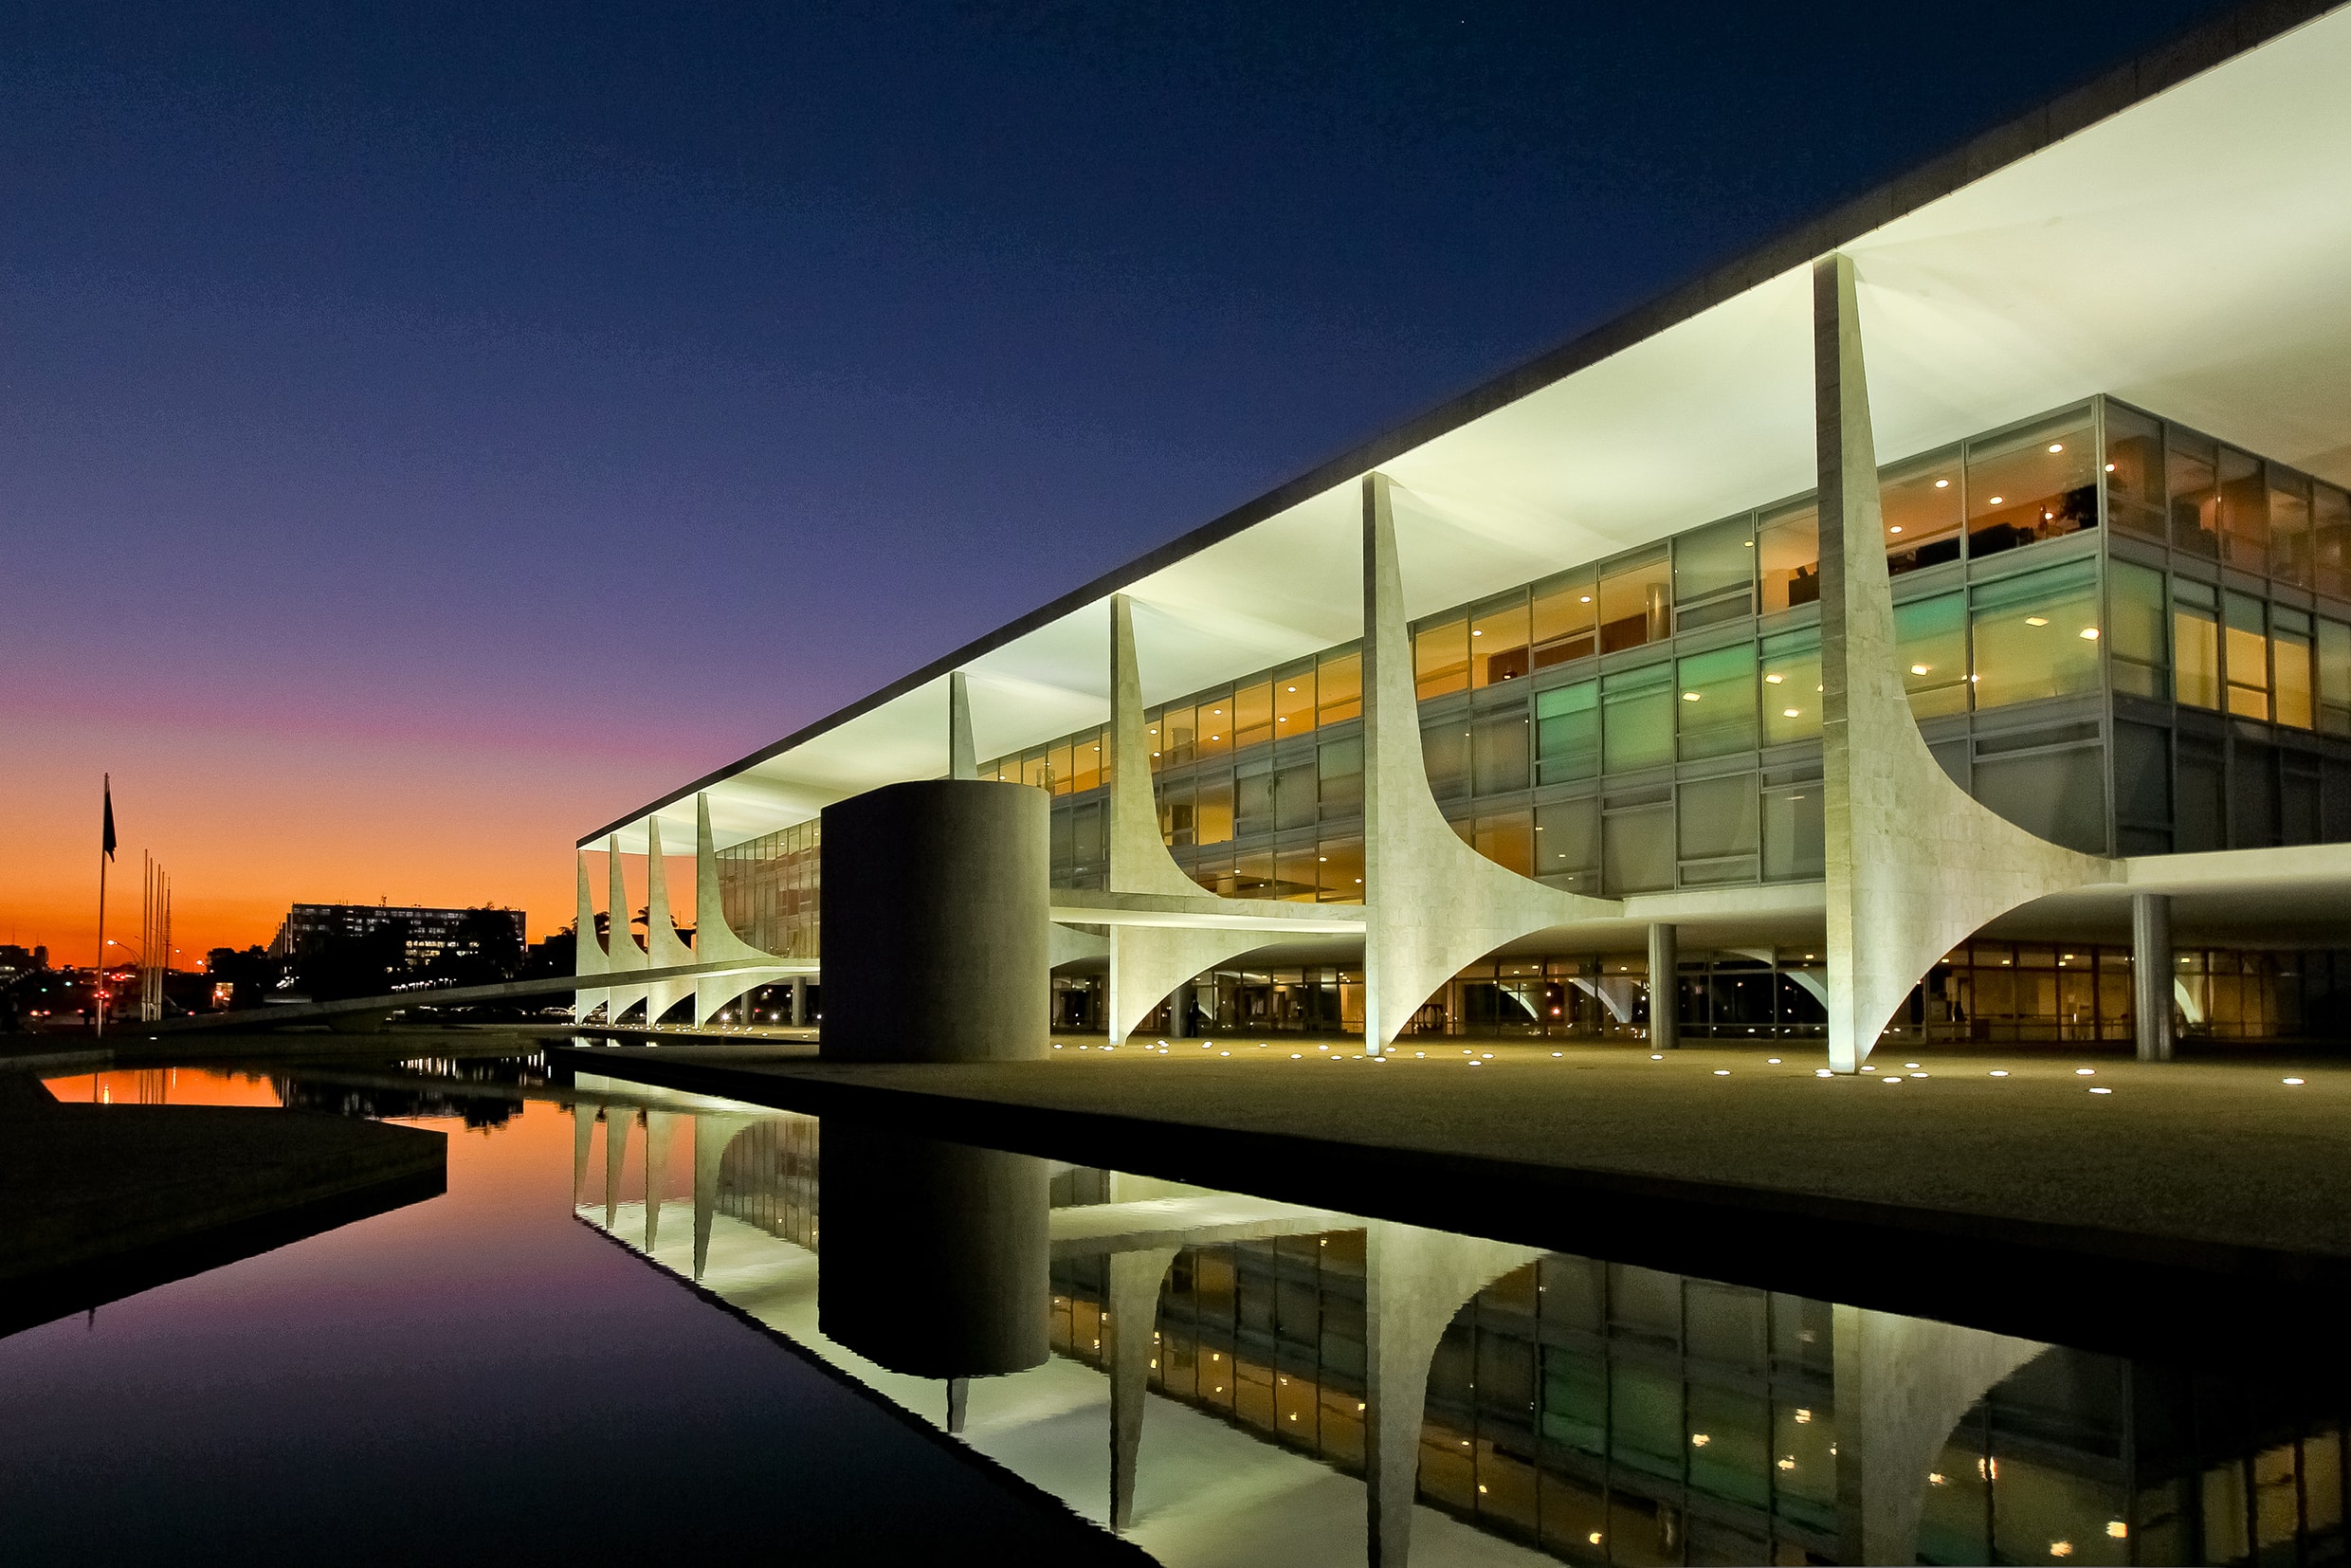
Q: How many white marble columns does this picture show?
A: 8